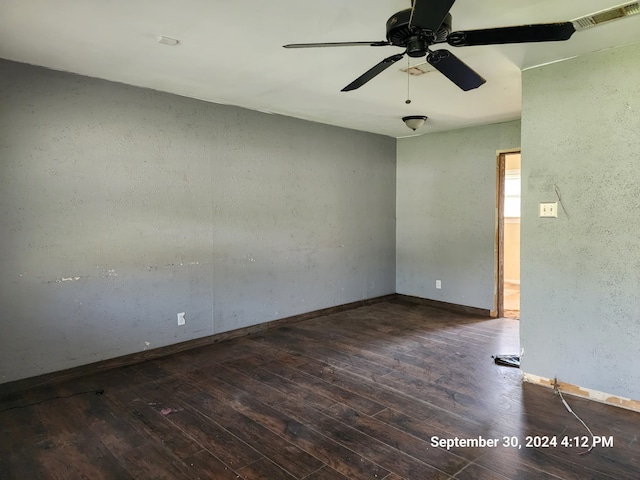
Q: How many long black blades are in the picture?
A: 5